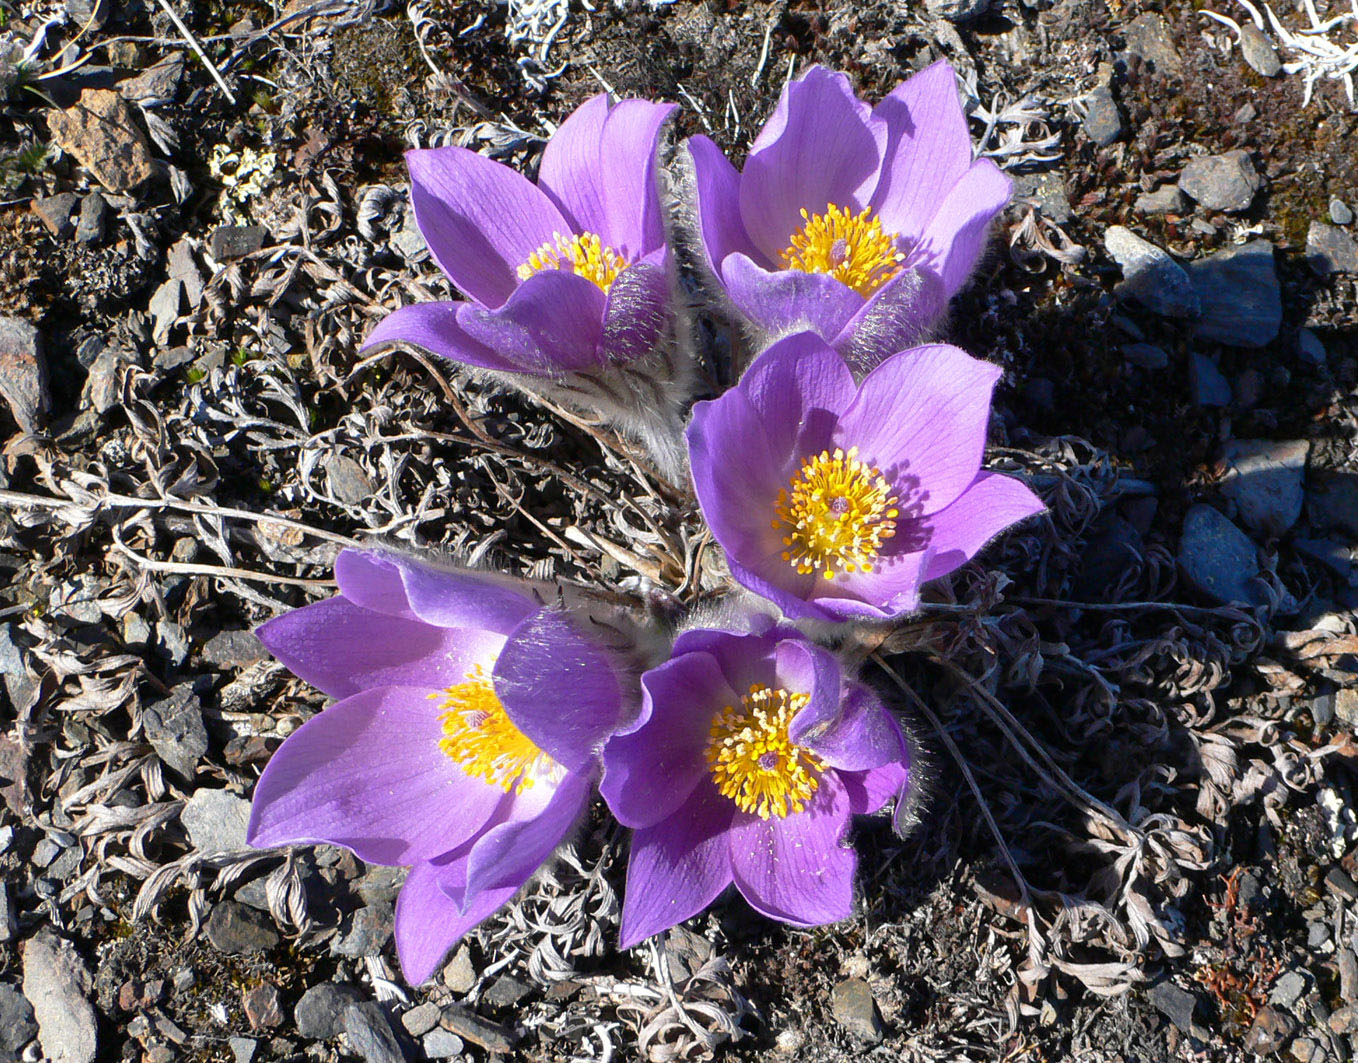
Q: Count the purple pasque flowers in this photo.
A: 5